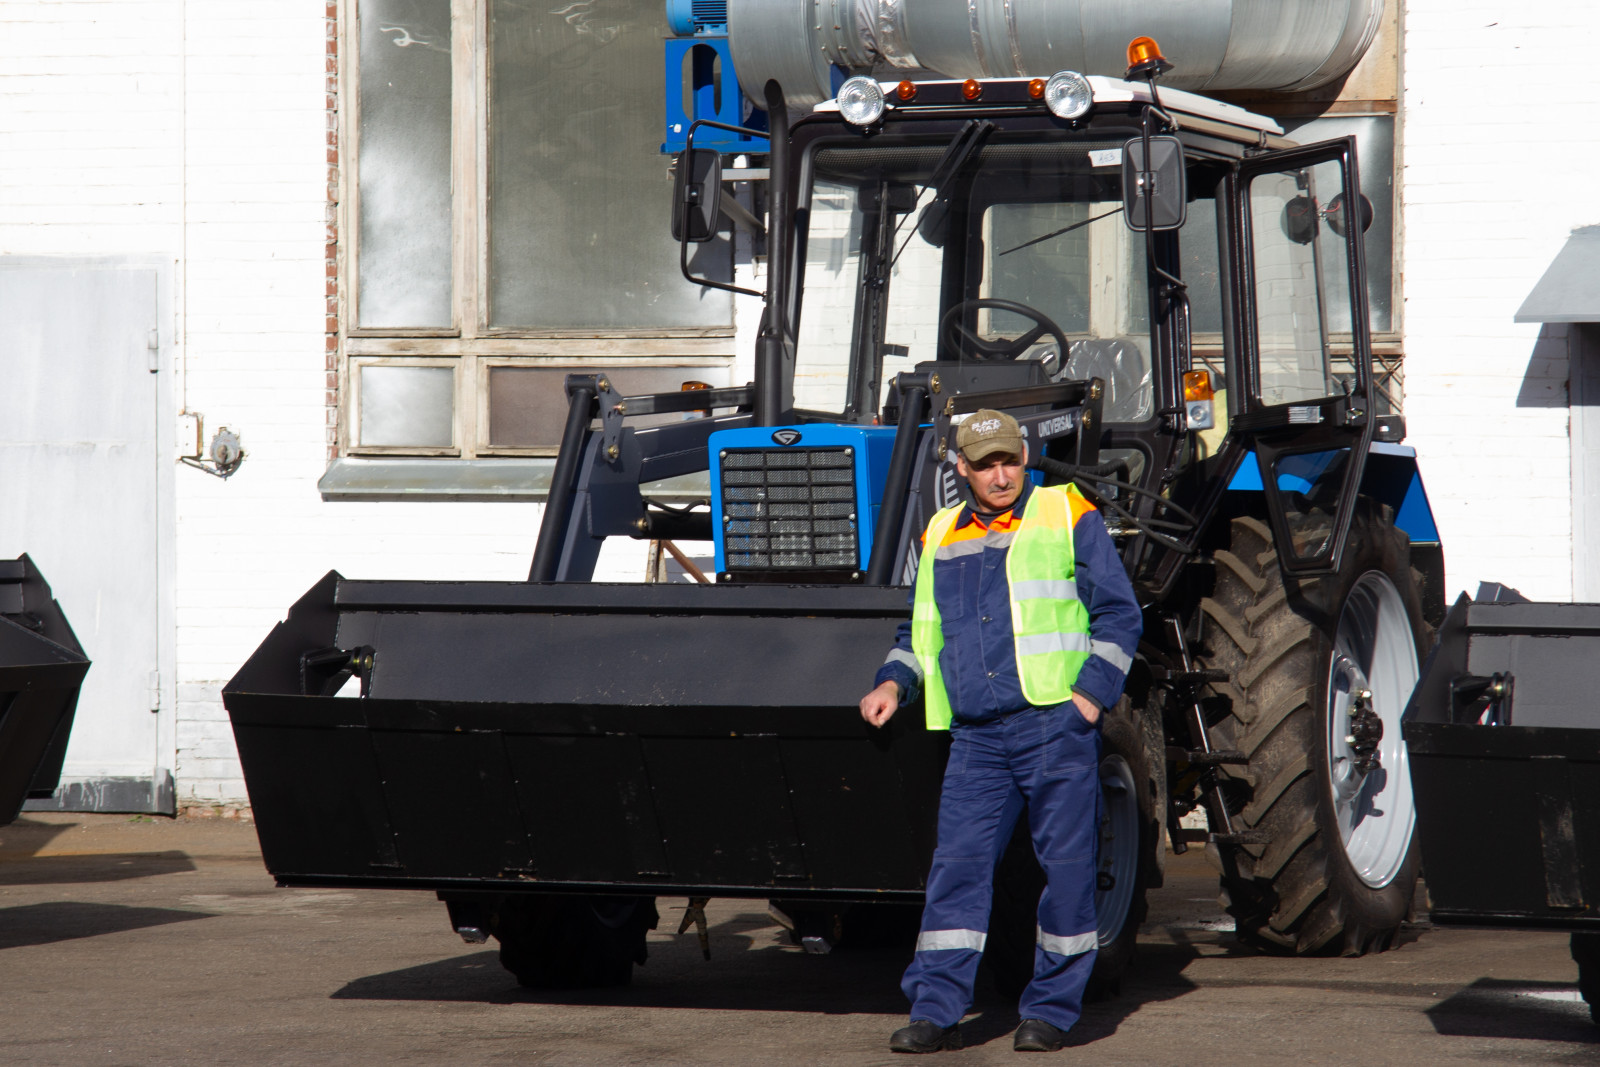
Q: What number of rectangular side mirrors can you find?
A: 2